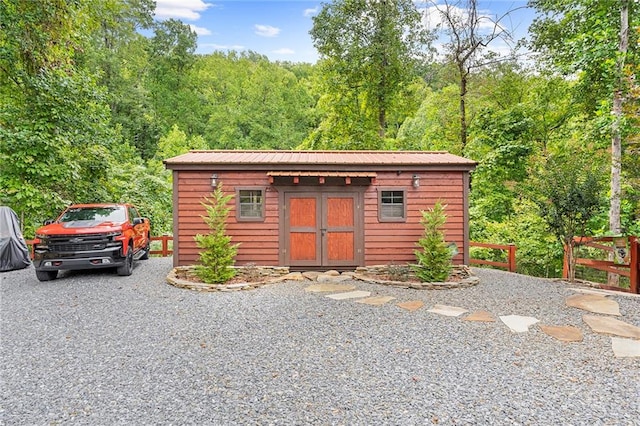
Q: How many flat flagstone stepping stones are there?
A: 11